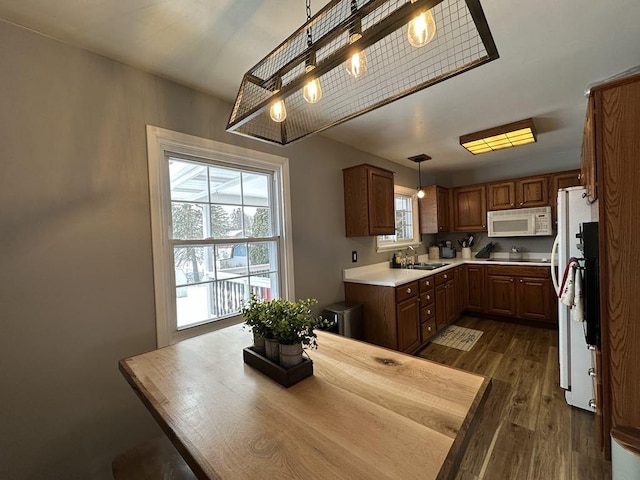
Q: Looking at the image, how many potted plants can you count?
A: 3